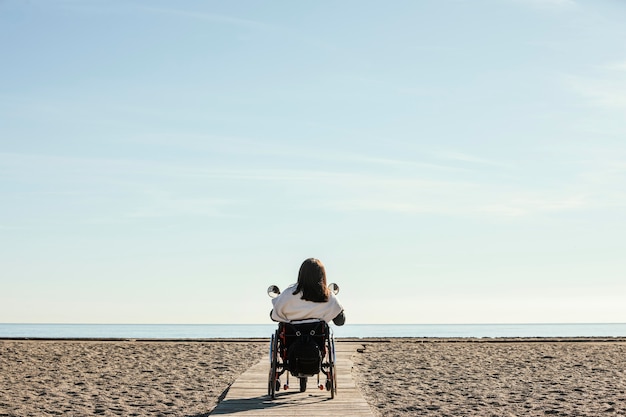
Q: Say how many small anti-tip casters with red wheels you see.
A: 2